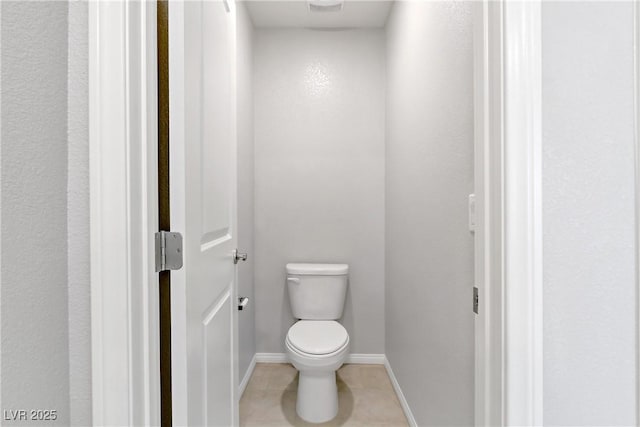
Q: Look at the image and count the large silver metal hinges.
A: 1